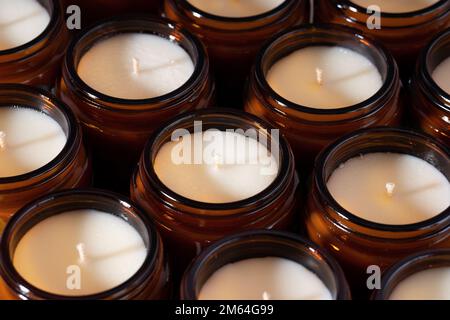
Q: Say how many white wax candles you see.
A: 12